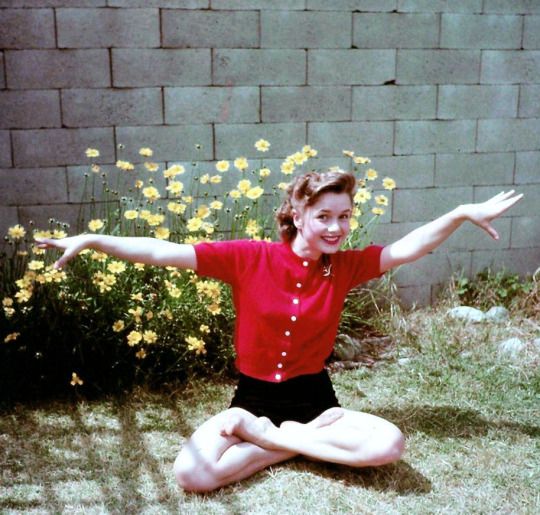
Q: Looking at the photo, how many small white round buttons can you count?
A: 8